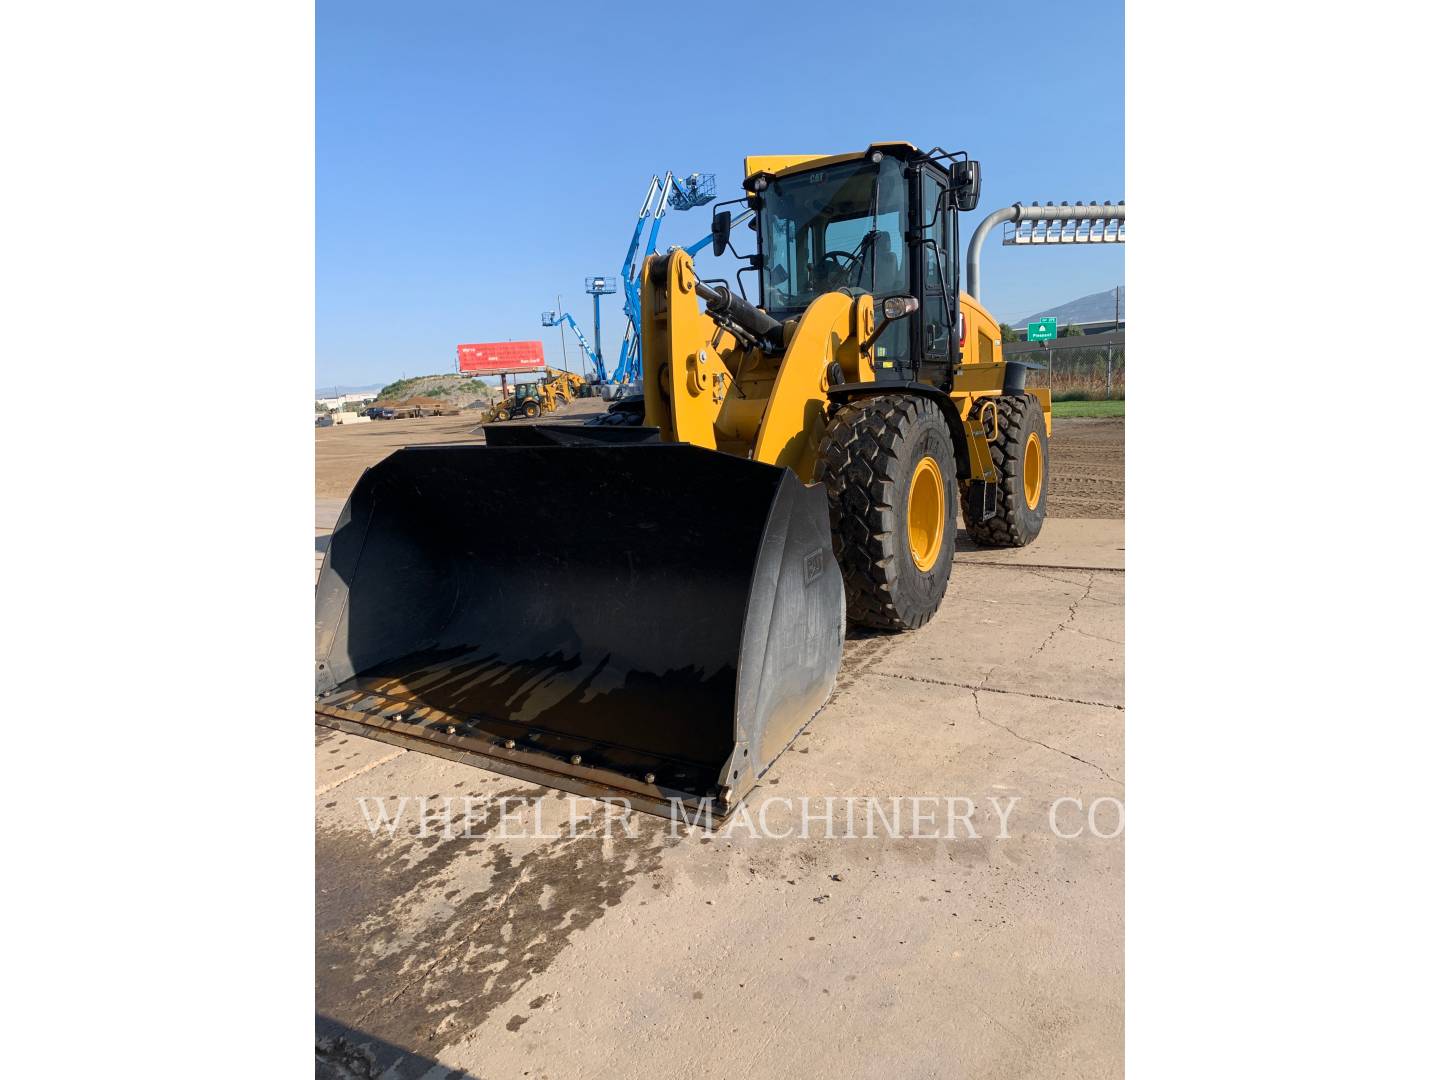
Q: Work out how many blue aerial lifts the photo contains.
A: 5